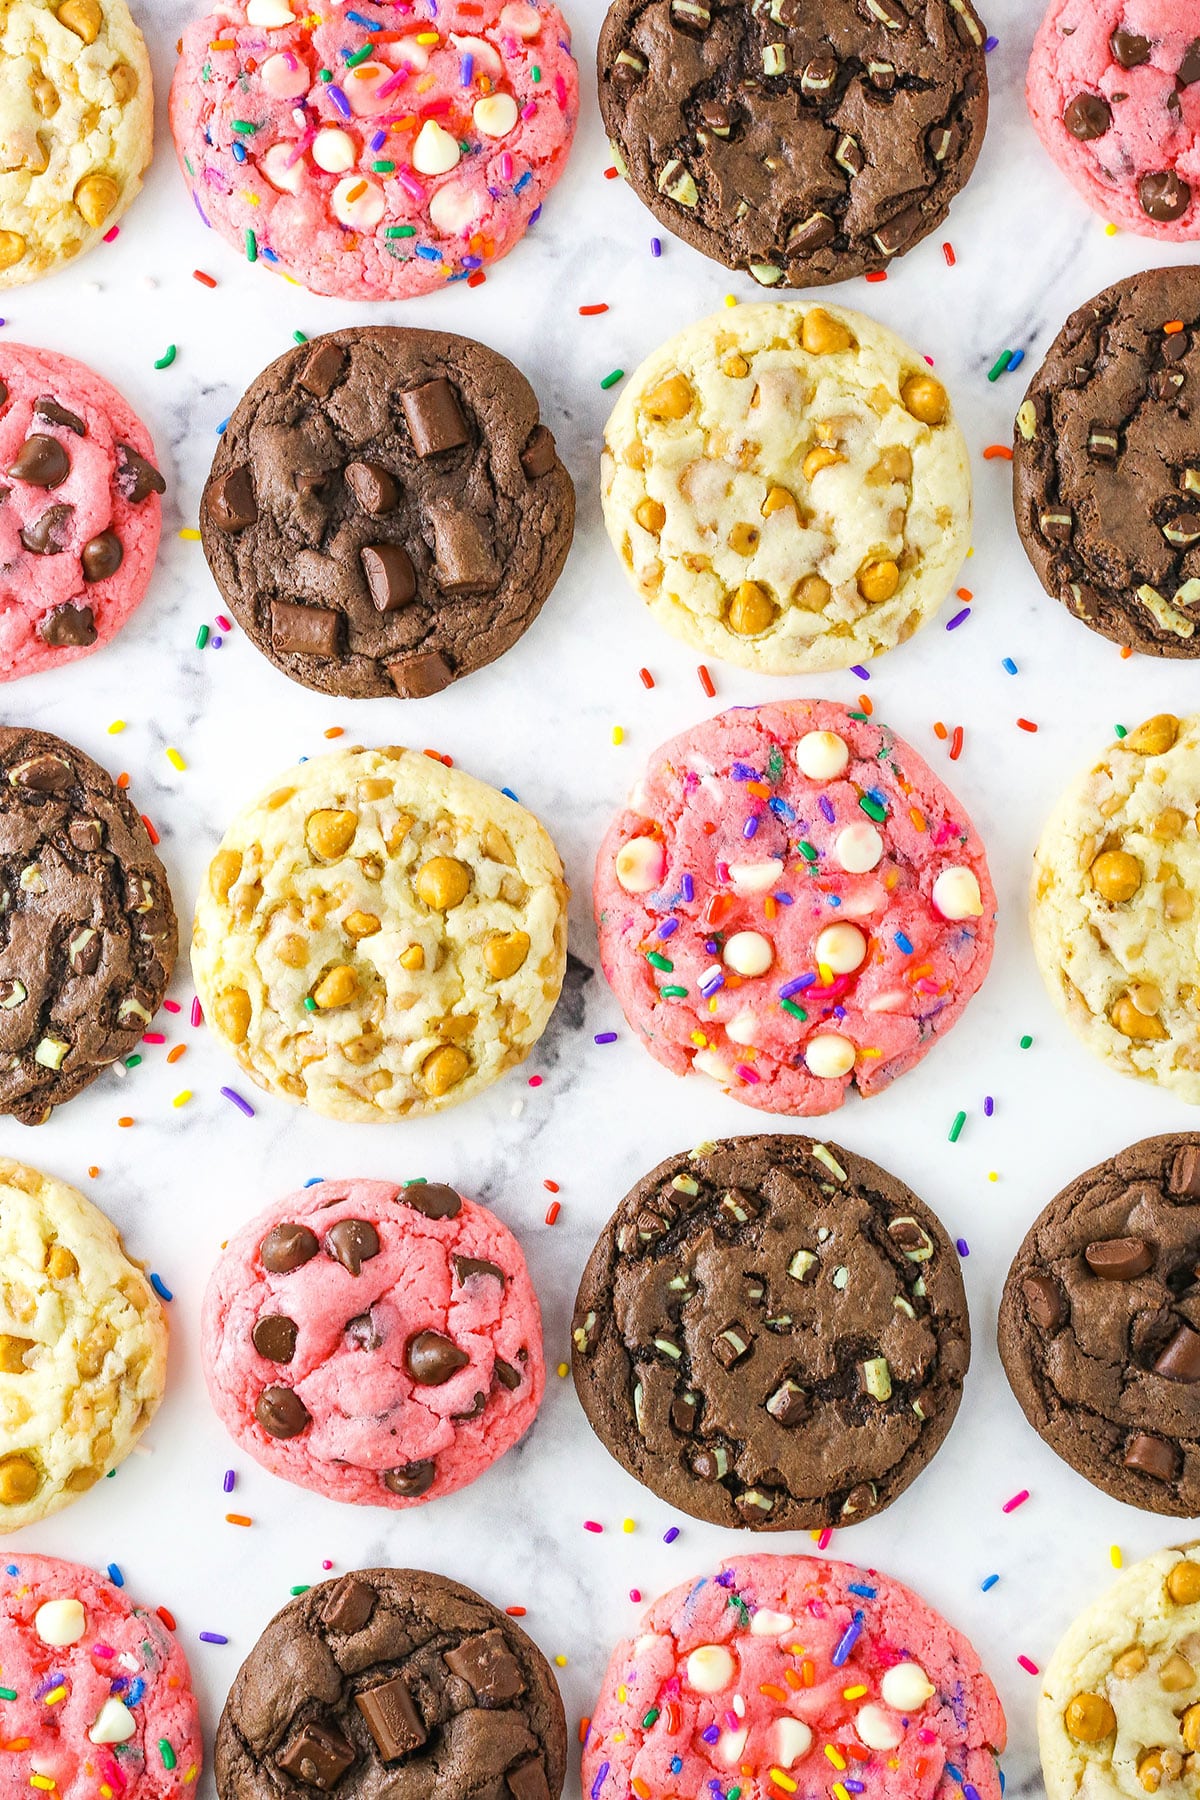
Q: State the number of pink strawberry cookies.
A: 7